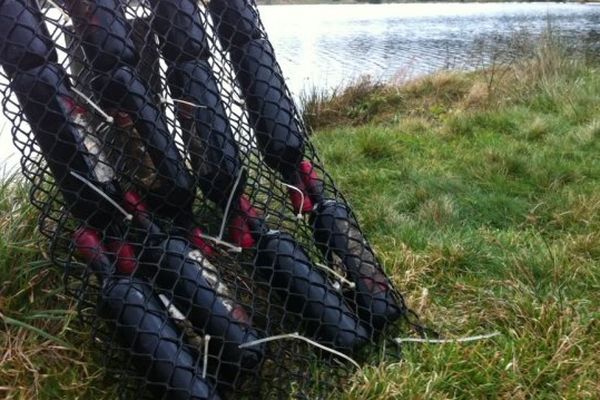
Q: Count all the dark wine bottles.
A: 12